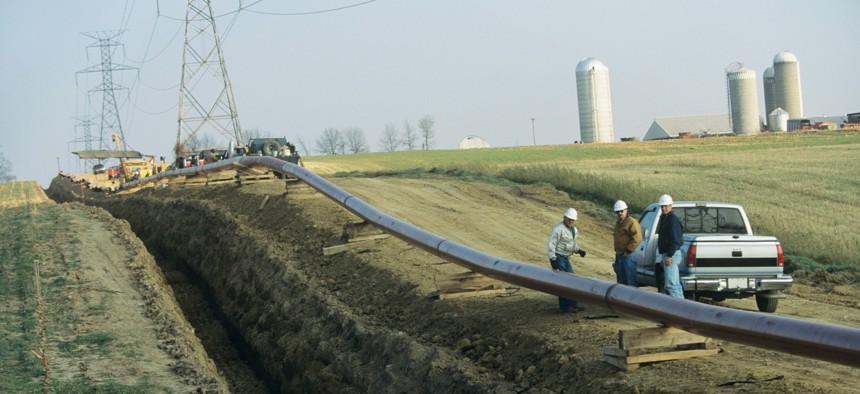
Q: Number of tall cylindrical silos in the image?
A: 4